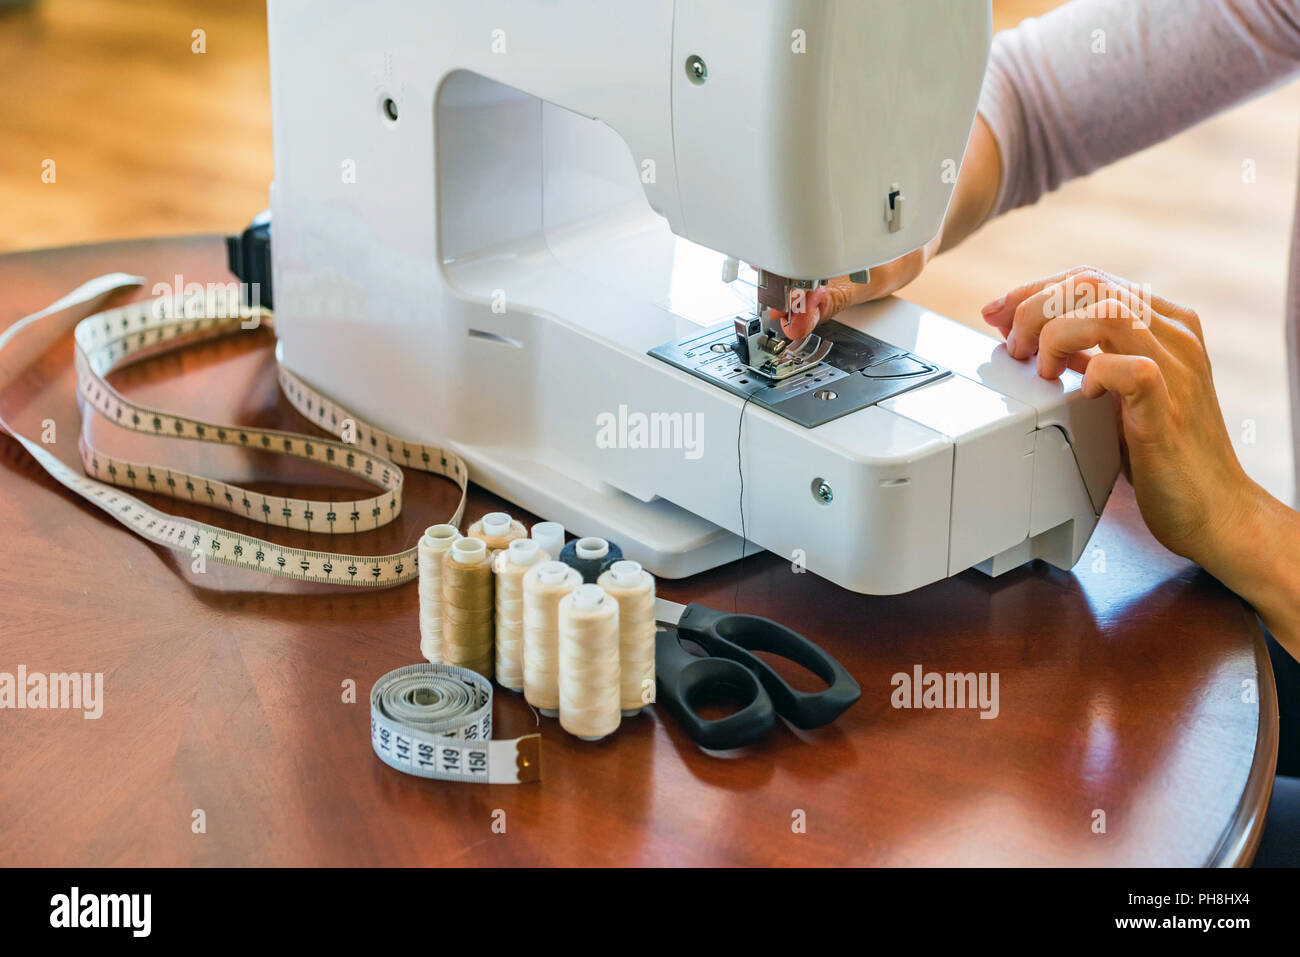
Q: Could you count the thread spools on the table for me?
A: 9